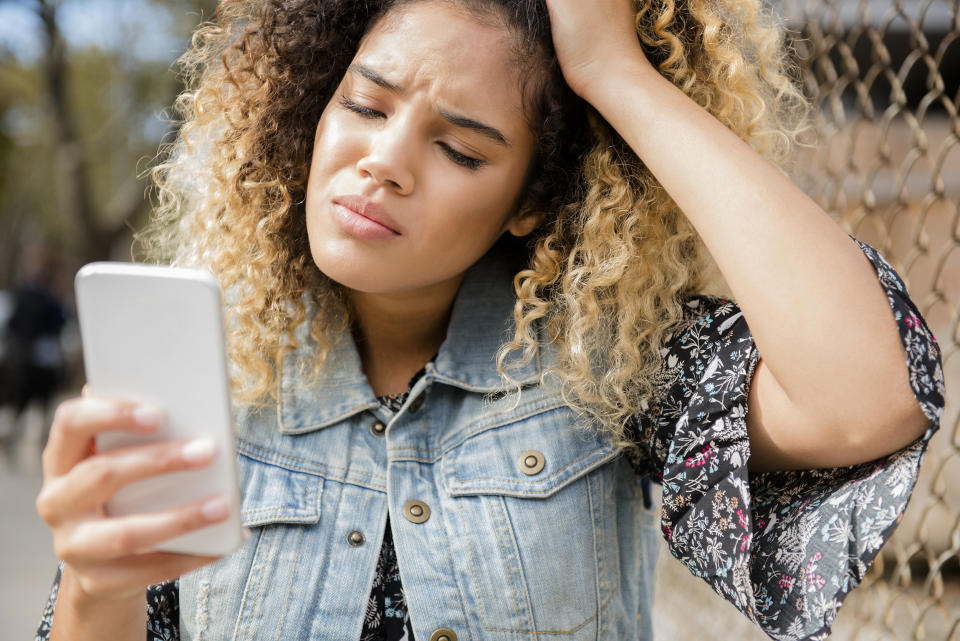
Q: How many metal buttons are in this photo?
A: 6